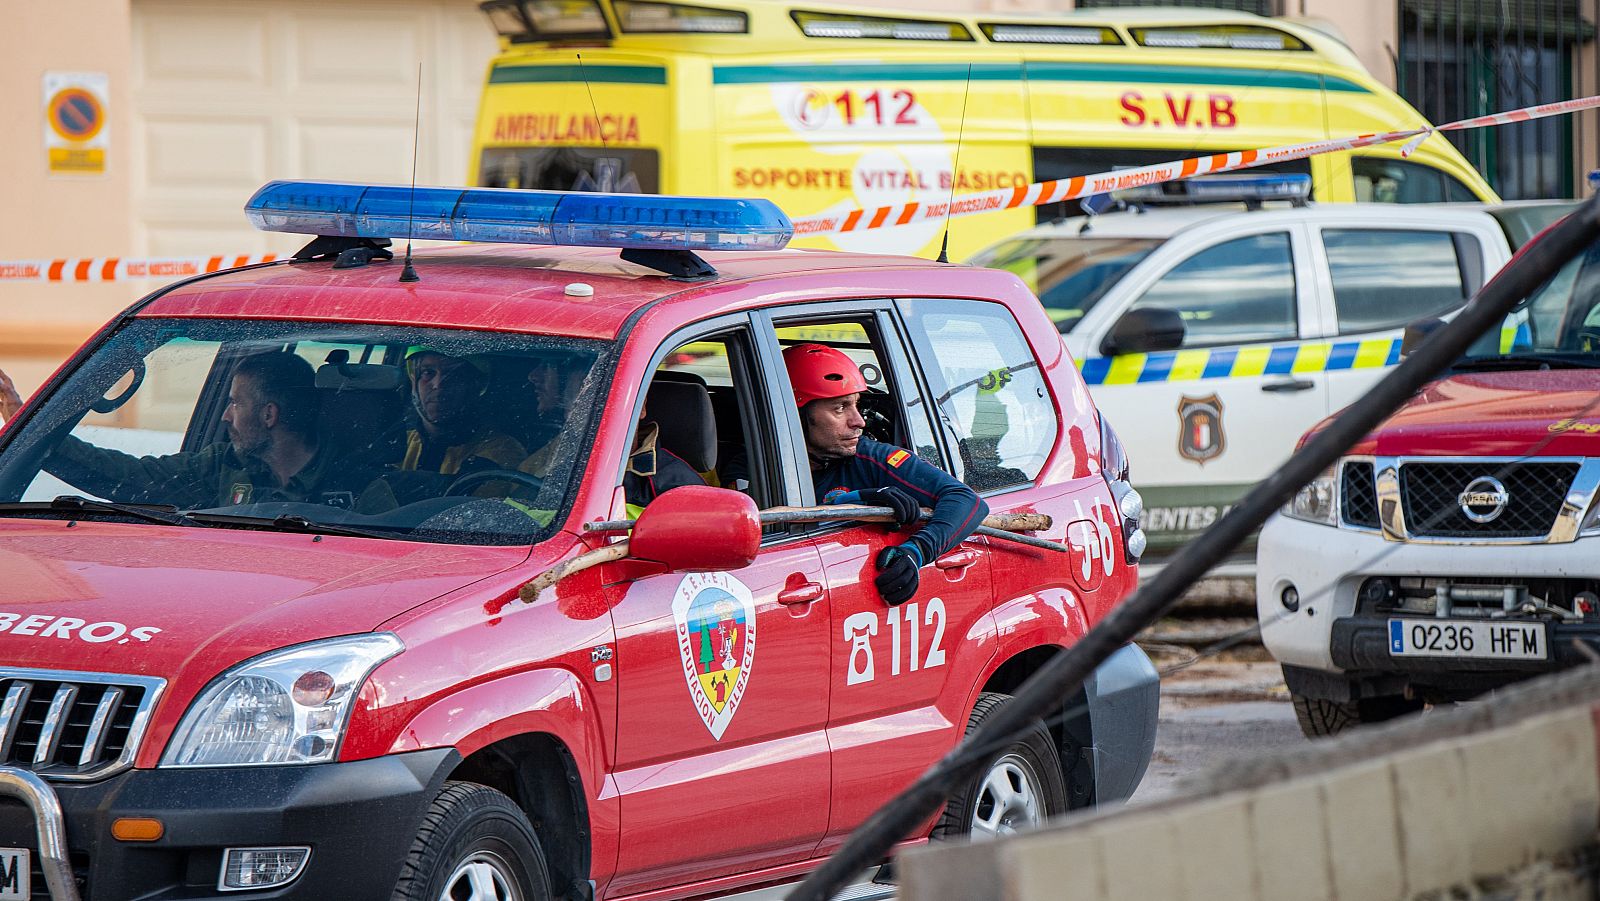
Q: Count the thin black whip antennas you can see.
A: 3